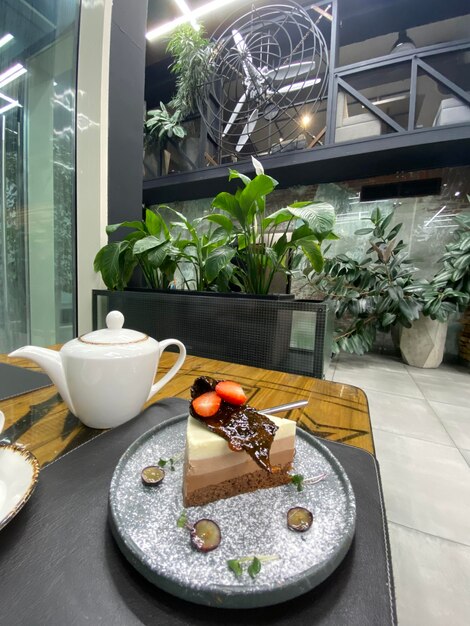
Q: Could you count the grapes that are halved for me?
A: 3